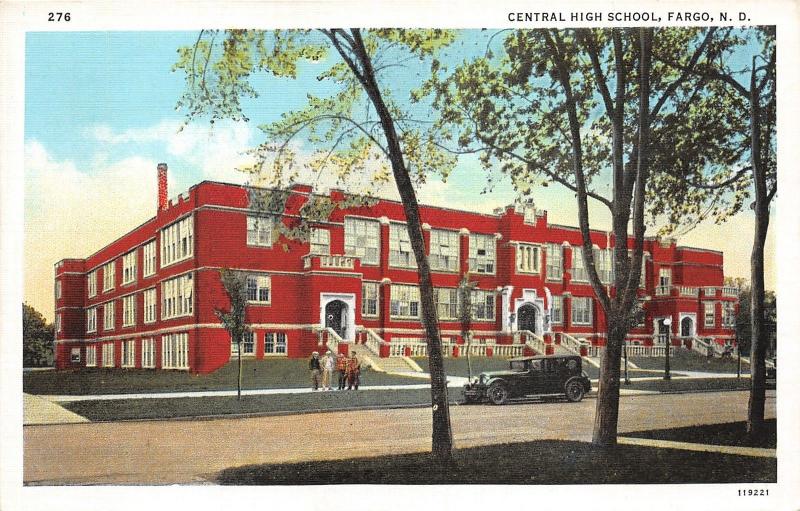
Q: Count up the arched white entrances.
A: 3